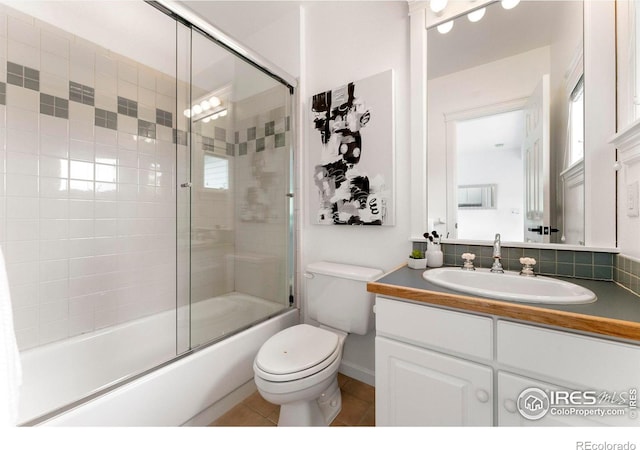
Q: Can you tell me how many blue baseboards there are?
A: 0